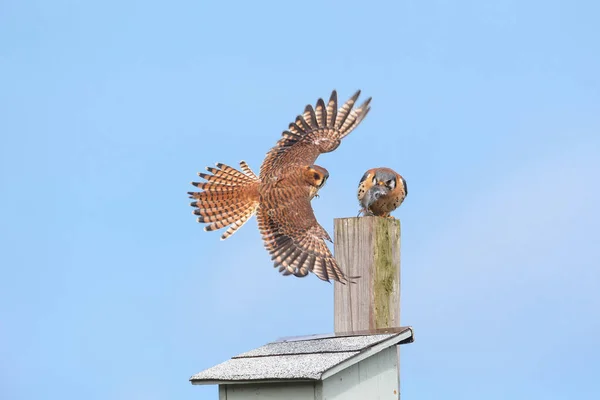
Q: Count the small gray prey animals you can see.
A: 1